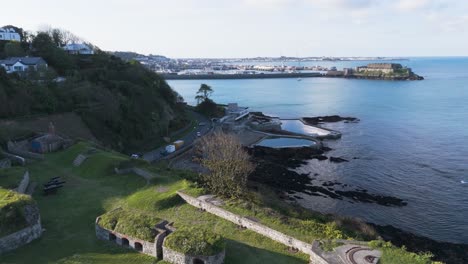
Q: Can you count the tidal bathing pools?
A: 2